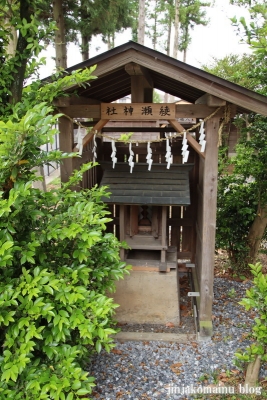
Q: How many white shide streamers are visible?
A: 8